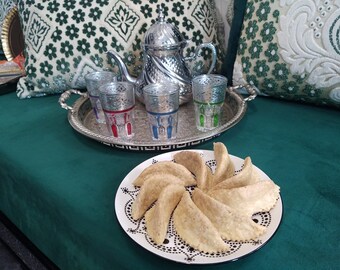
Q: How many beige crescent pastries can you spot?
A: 9